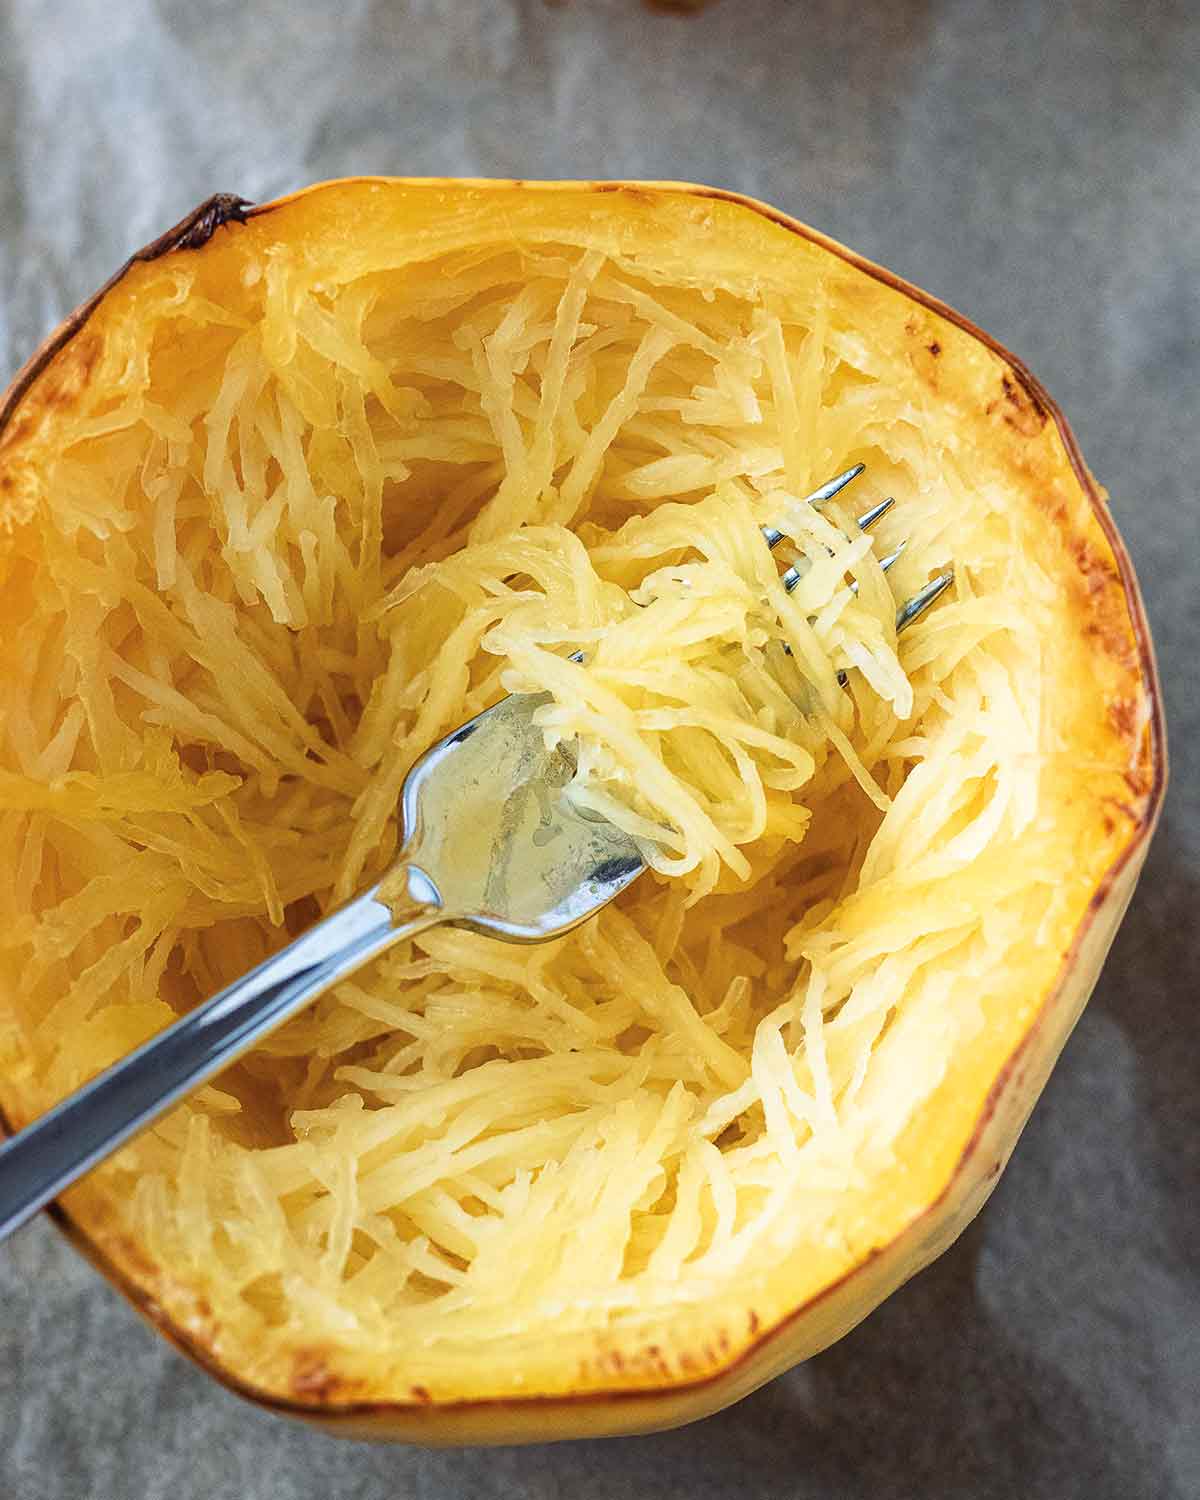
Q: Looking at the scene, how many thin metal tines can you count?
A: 4